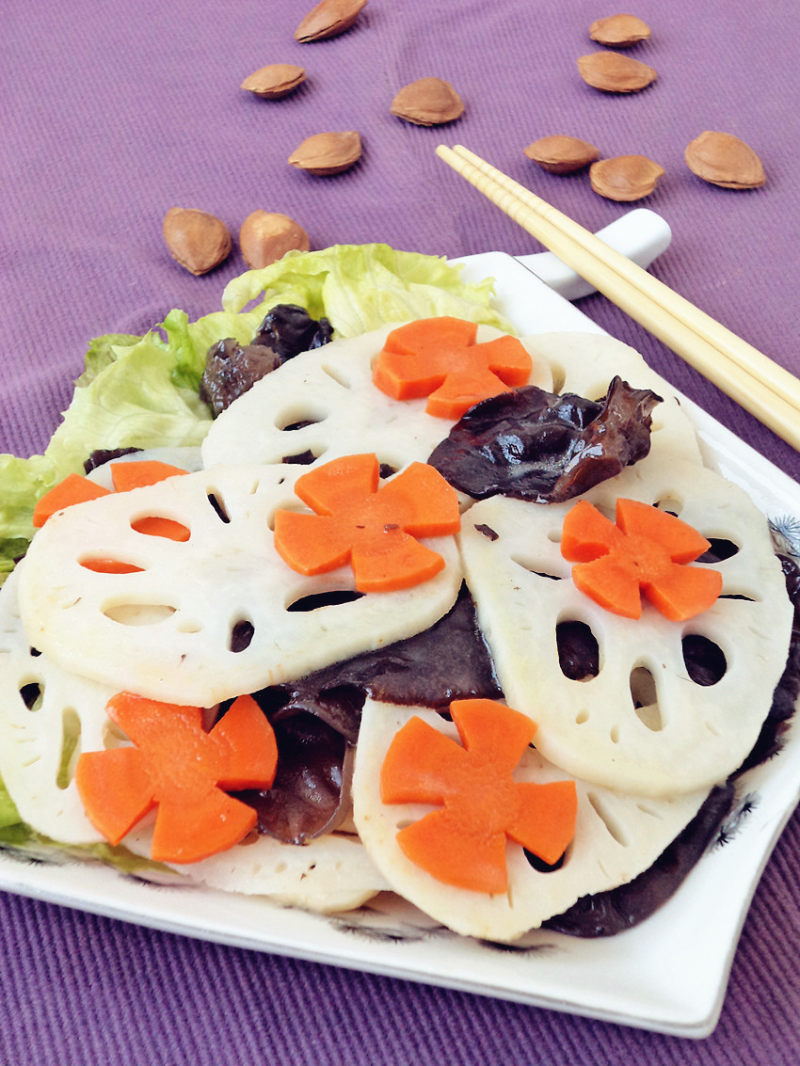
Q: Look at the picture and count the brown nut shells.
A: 11